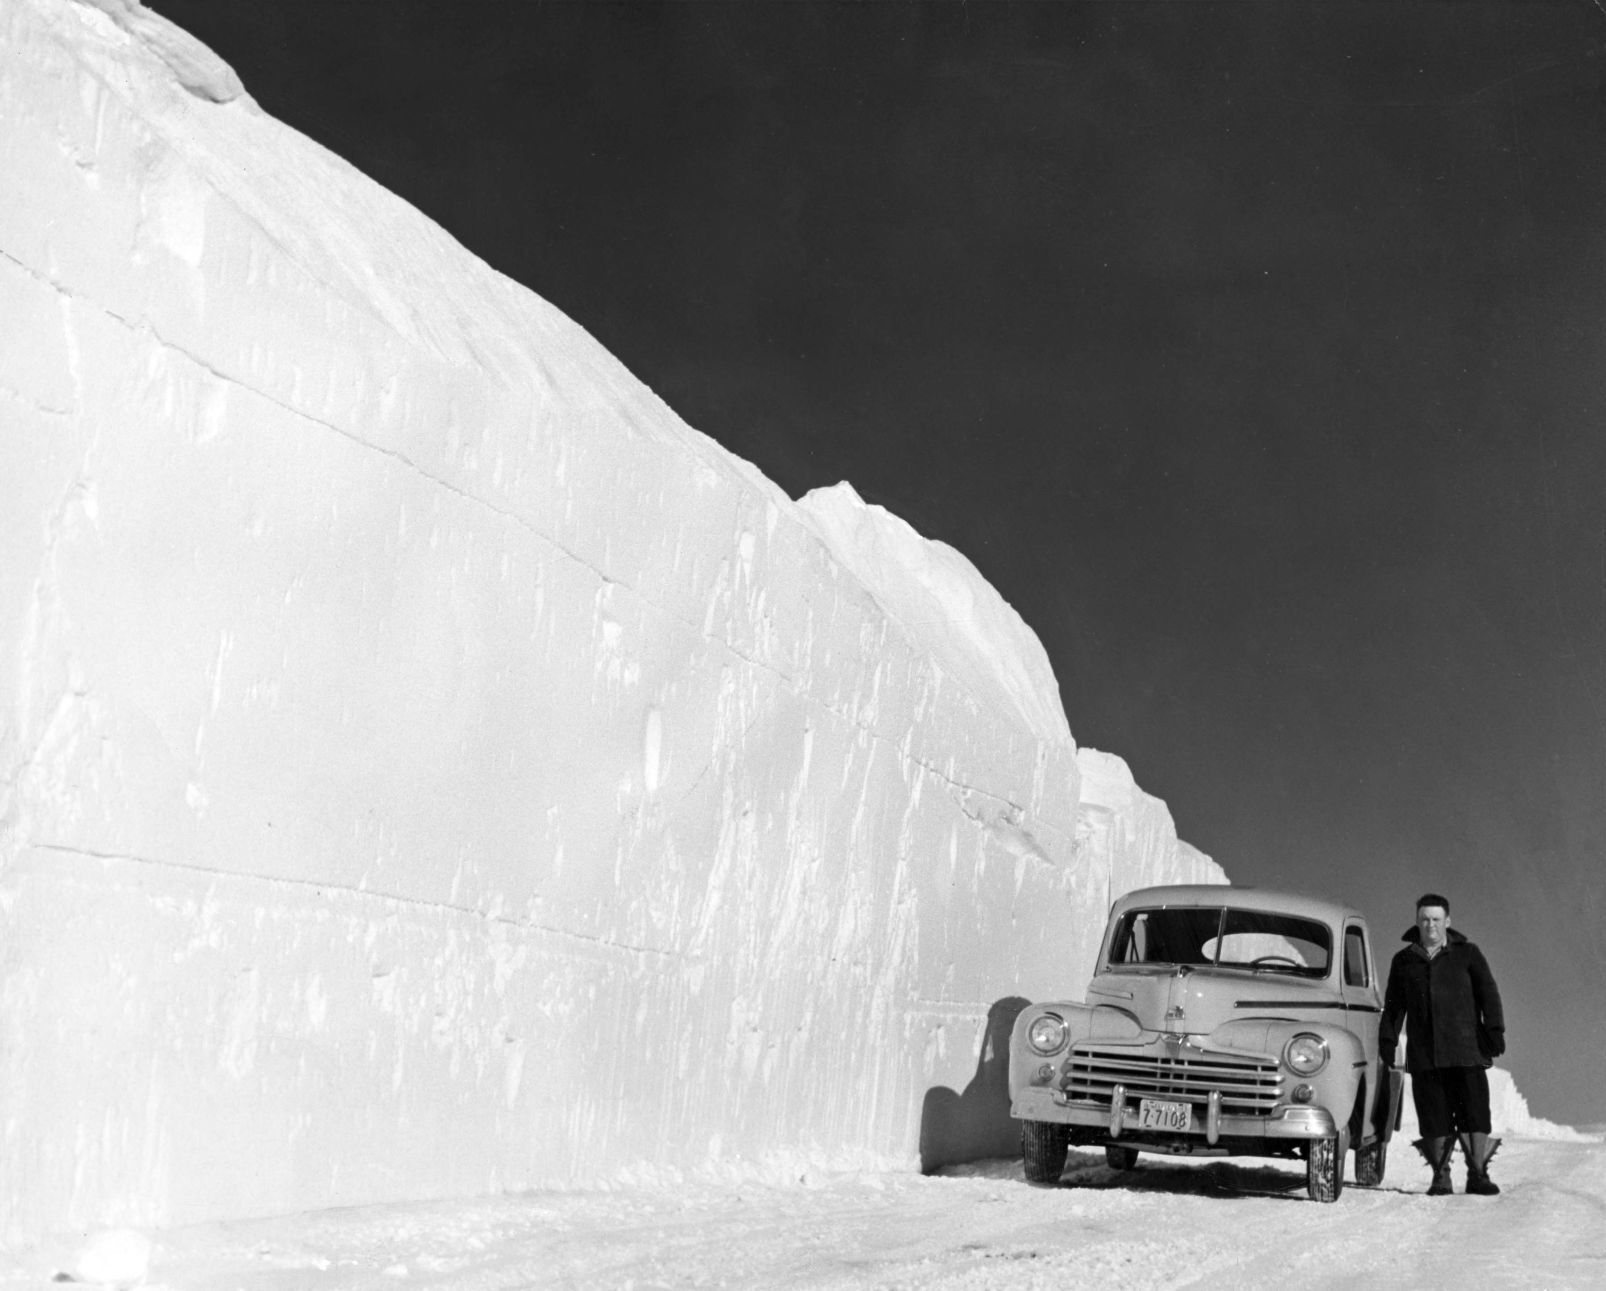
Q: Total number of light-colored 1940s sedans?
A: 1